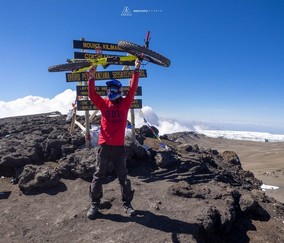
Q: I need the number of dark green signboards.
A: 5